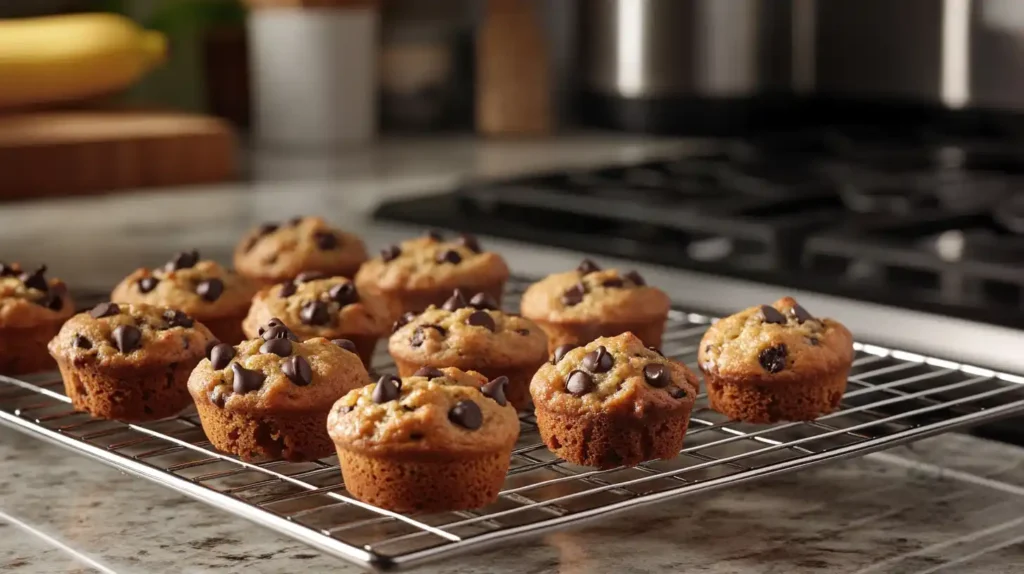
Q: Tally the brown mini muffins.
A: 12